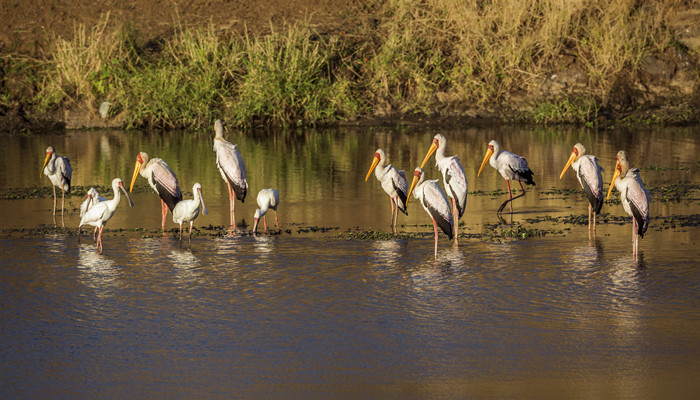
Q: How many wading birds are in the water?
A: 13